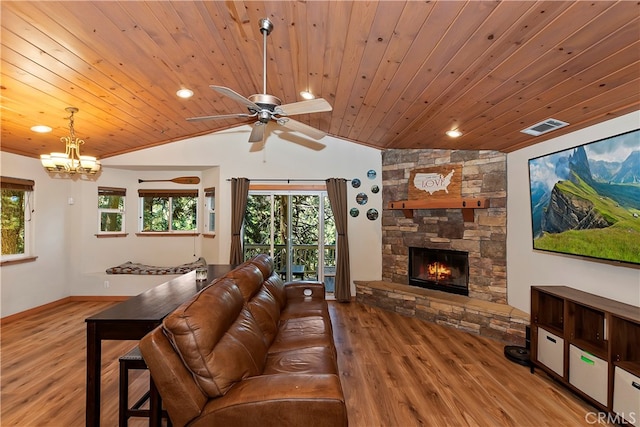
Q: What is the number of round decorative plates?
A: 6